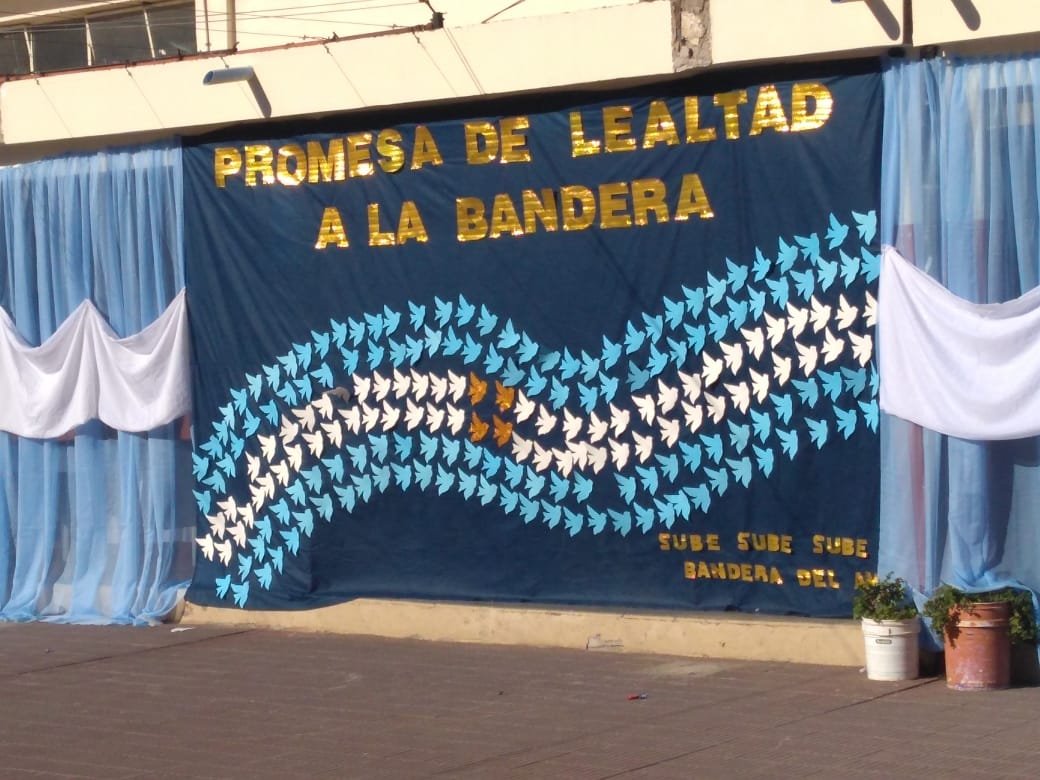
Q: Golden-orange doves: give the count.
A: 4